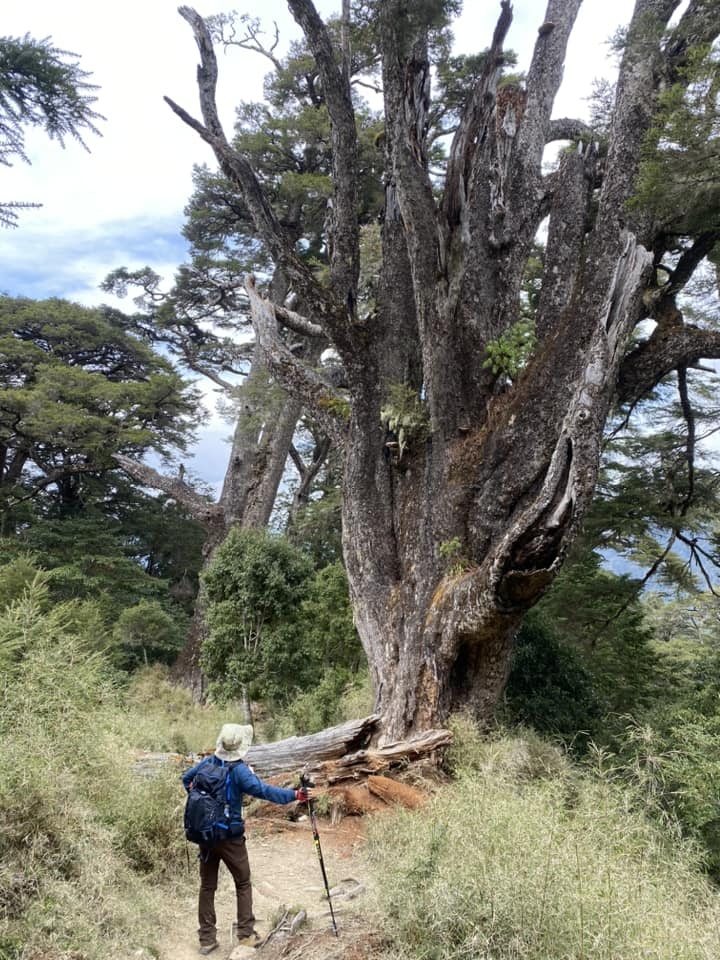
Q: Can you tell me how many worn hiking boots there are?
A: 2